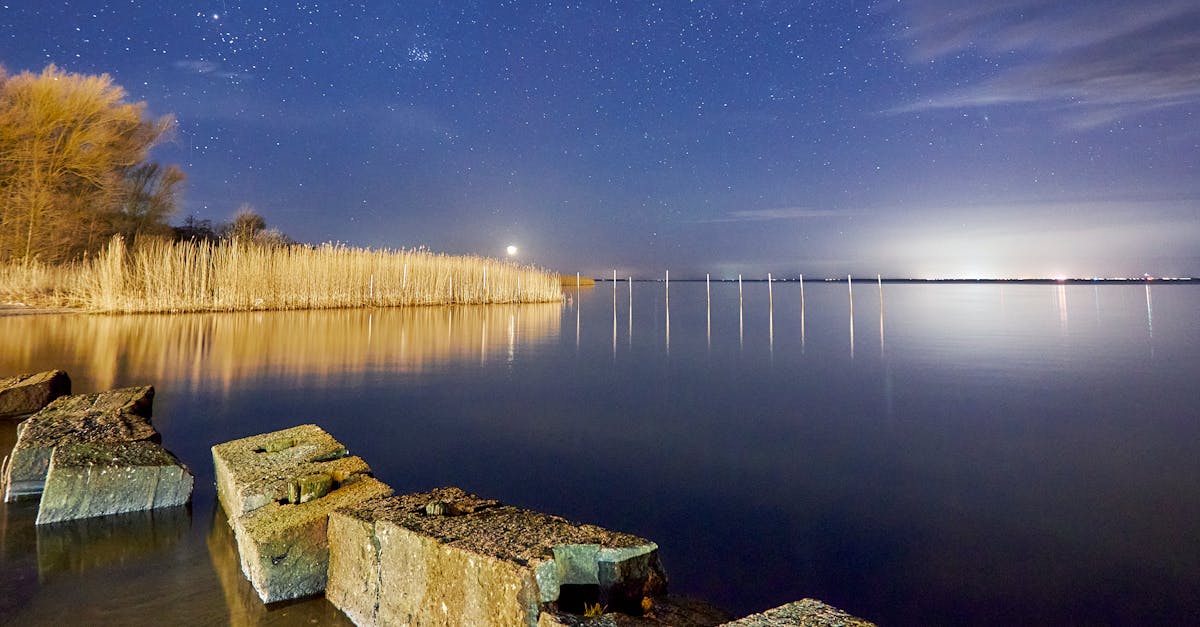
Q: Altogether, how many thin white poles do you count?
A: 15